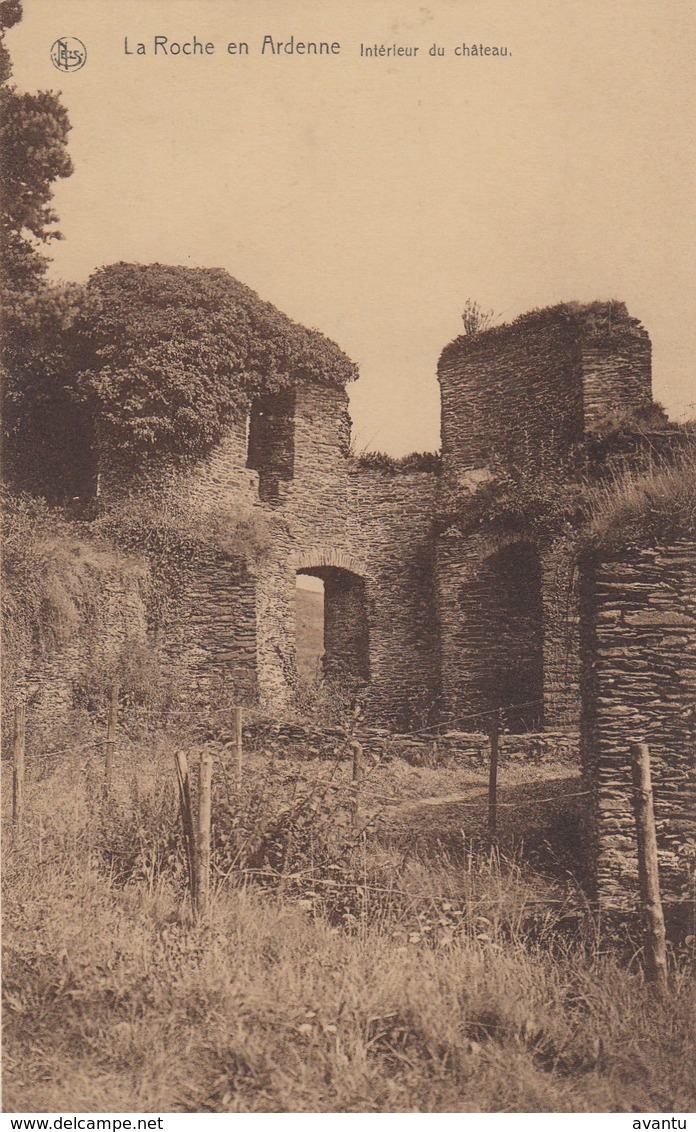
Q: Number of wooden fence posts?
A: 8